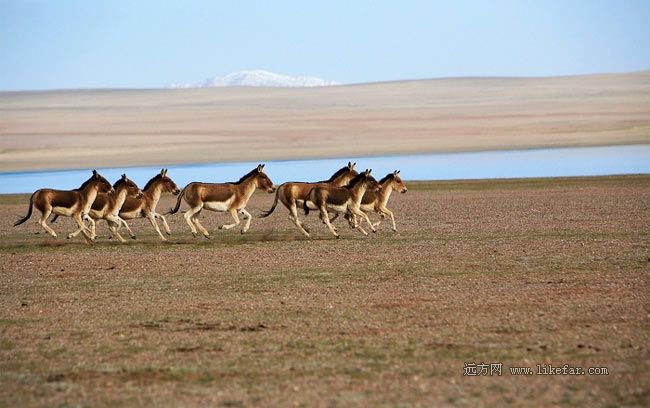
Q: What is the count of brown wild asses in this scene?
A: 7